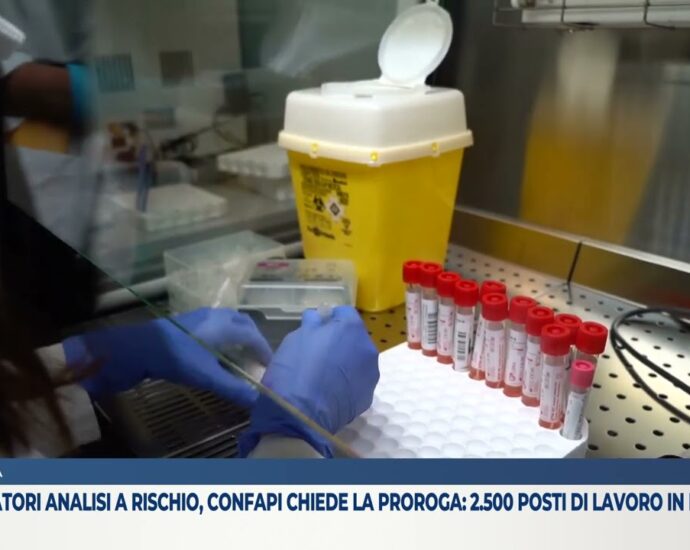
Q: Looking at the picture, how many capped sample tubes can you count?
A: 12